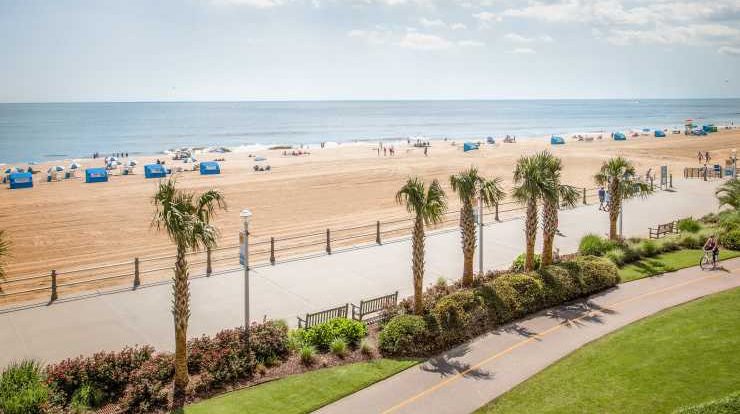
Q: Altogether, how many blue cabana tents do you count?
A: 9